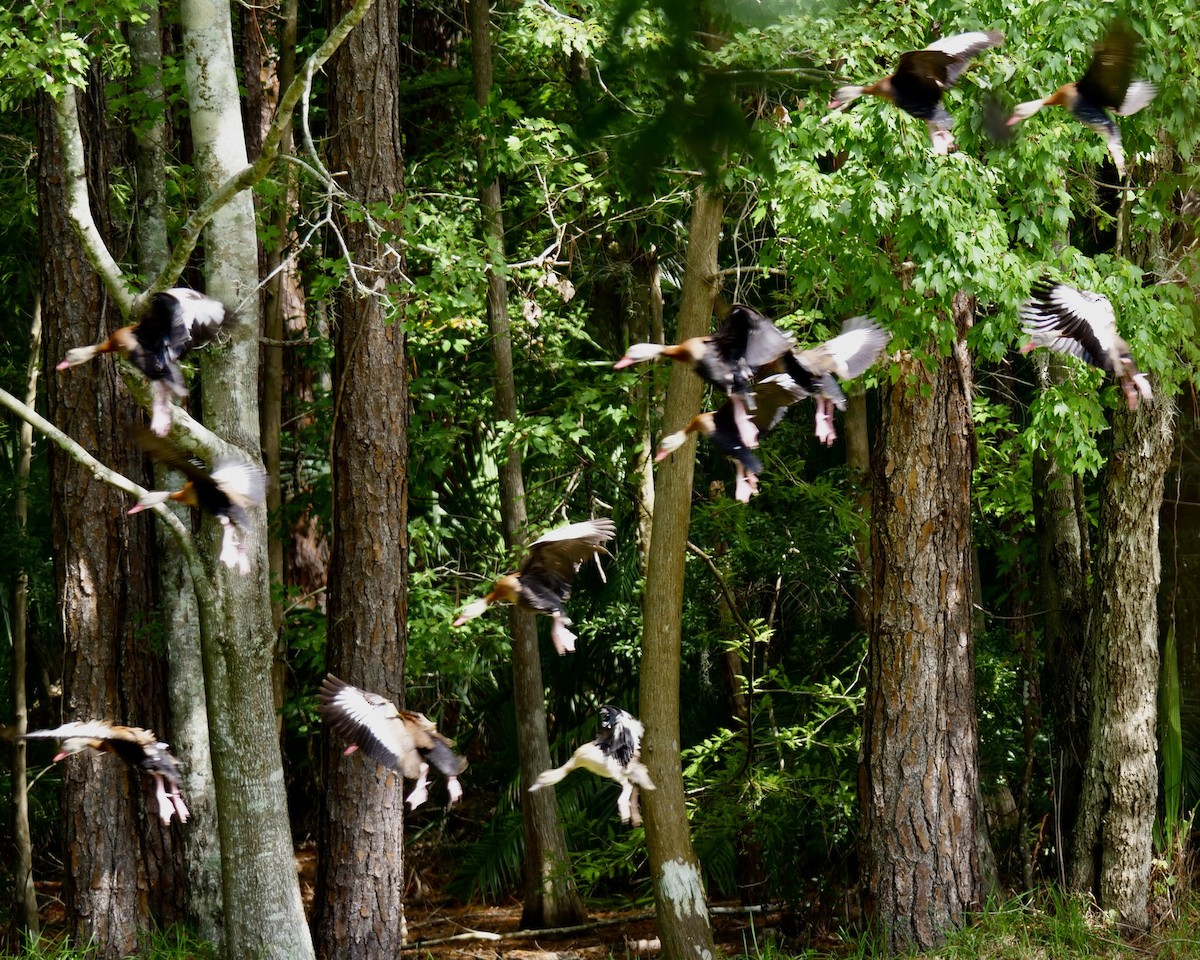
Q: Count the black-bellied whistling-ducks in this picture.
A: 12